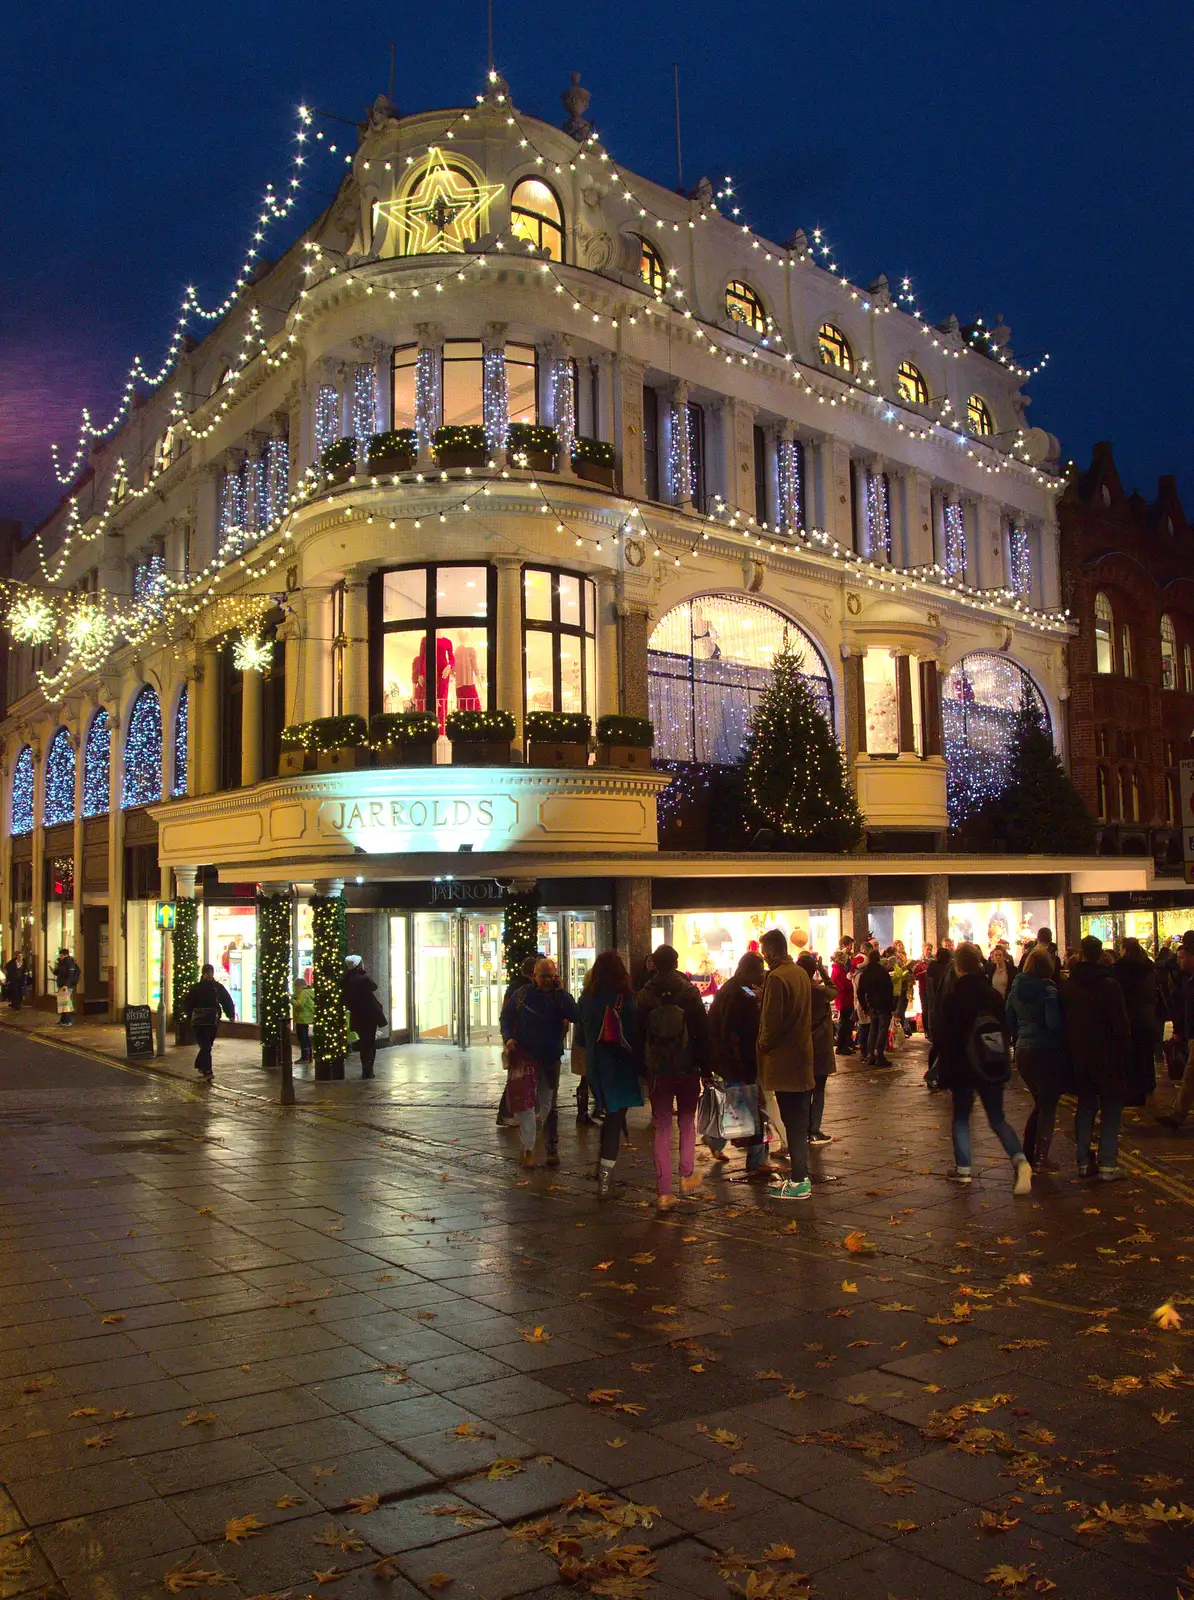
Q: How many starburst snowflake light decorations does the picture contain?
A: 3